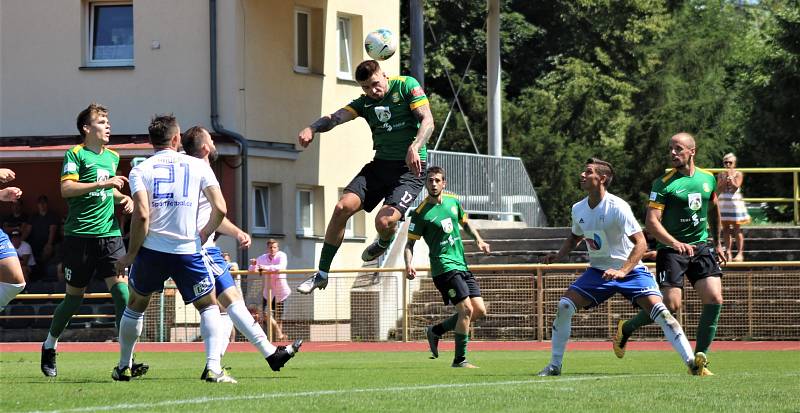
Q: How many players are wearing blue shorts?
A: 4